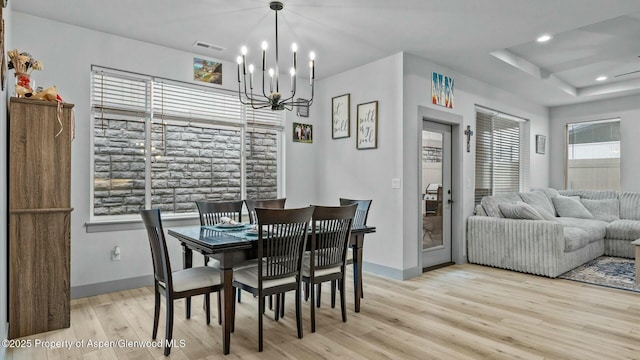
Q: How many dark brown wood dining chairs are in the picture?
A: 6